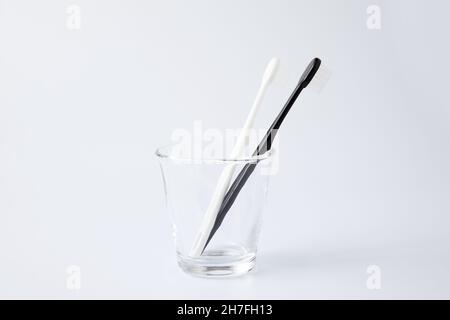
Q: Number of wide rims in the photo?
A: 1